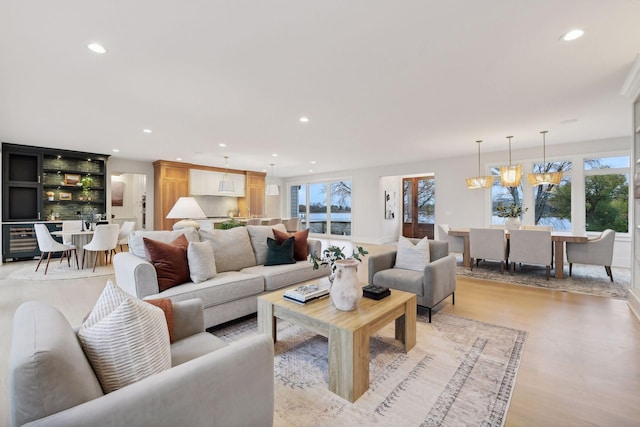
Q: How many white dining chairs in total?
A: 4